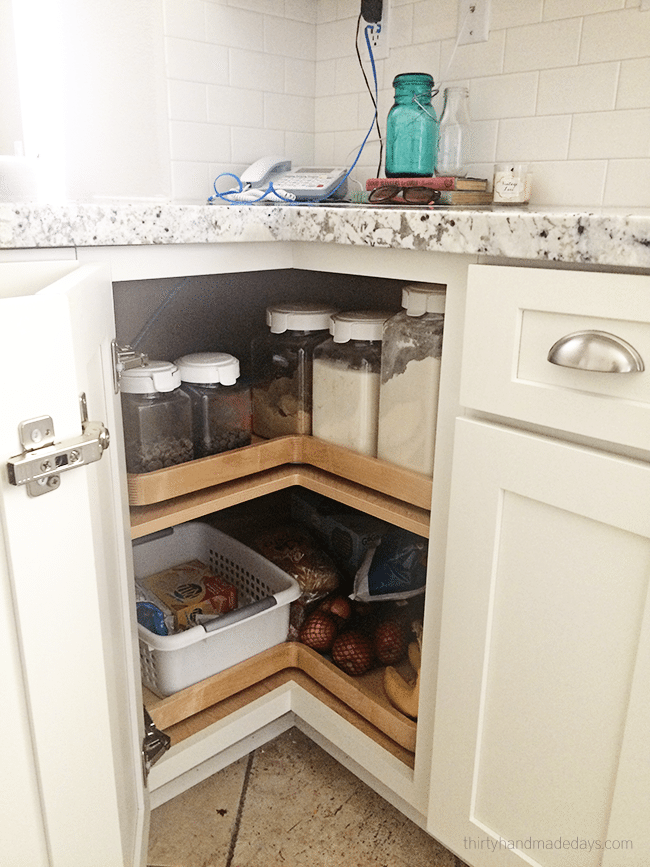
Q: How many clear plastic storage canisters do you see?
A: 5